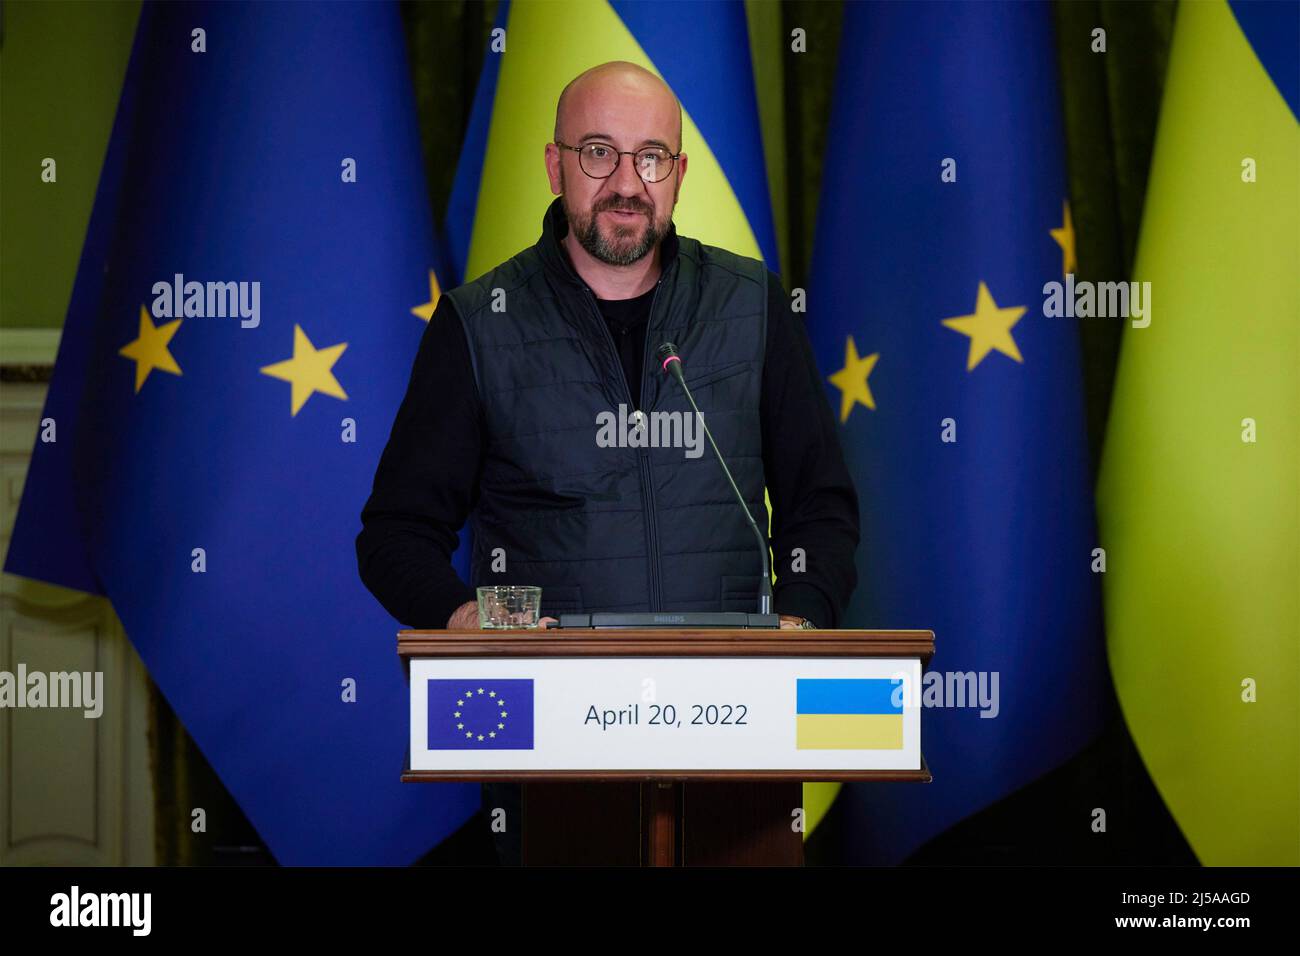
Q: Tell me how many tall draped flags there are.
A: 4